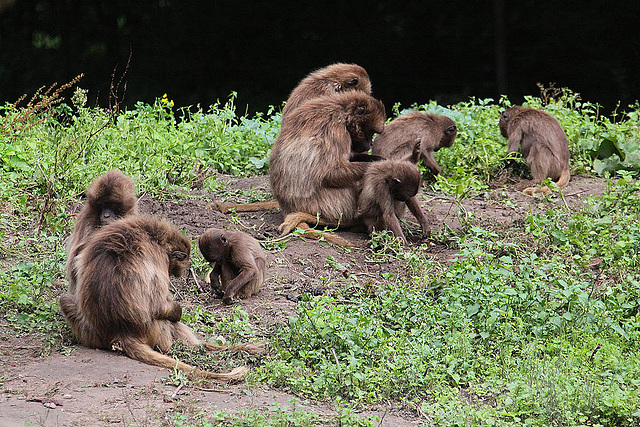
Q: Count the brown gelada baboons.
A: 8